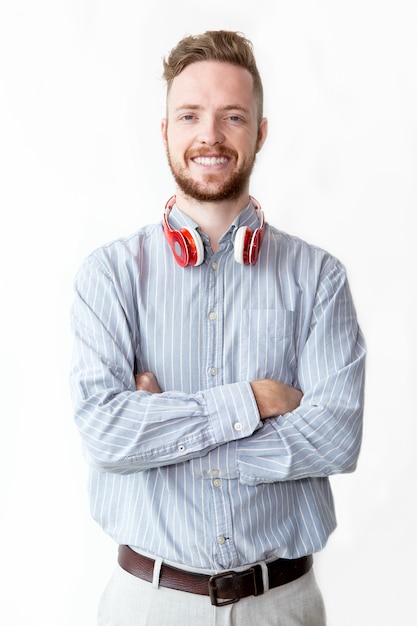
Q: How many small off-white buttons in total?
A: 8